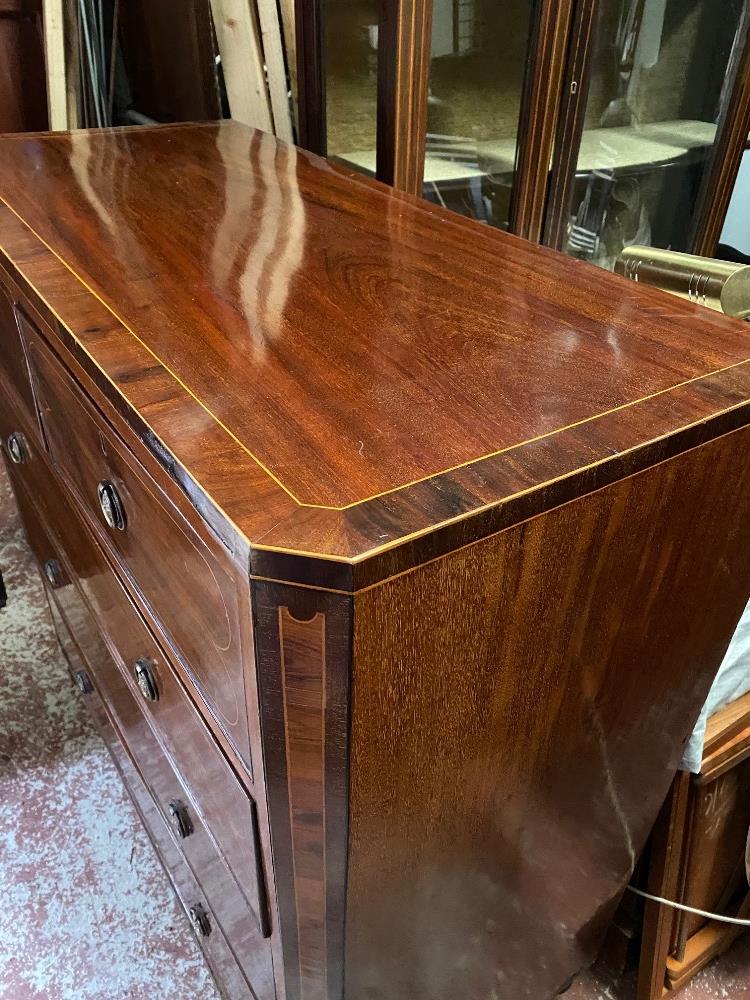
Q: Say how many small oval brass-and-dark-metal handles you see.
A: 7